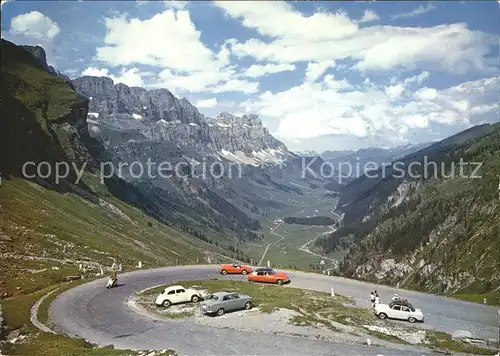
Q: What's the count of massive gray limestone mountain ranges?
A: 1